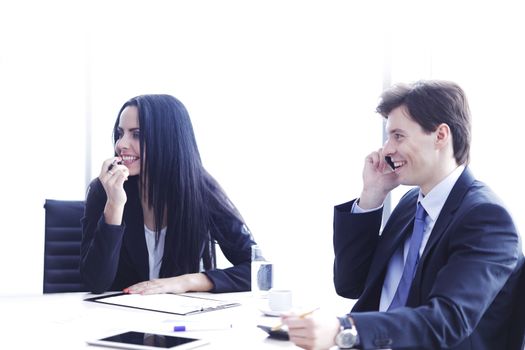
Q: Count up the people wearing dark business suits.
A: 2